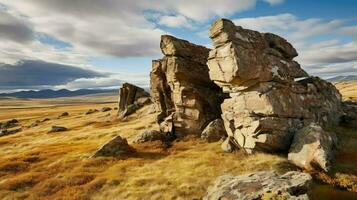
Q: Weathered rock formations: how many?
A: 3